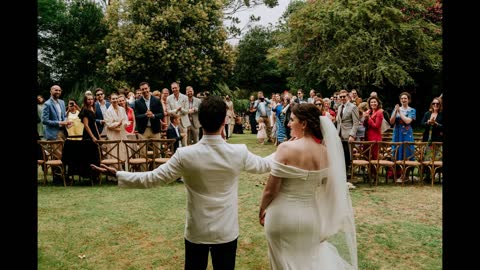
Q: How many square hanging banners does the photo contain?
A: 0